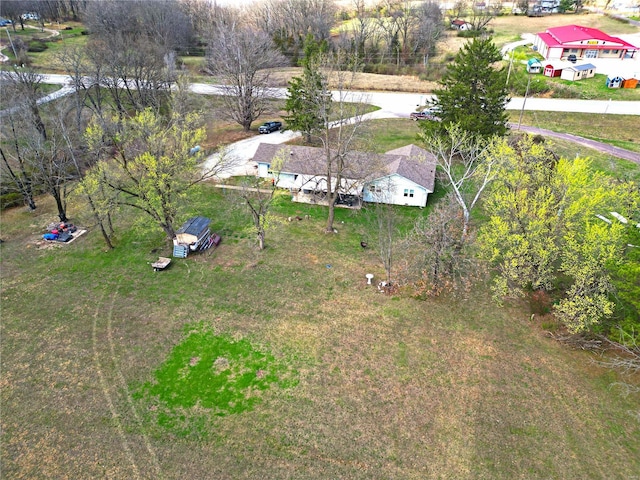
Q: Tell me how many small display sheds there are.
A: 5